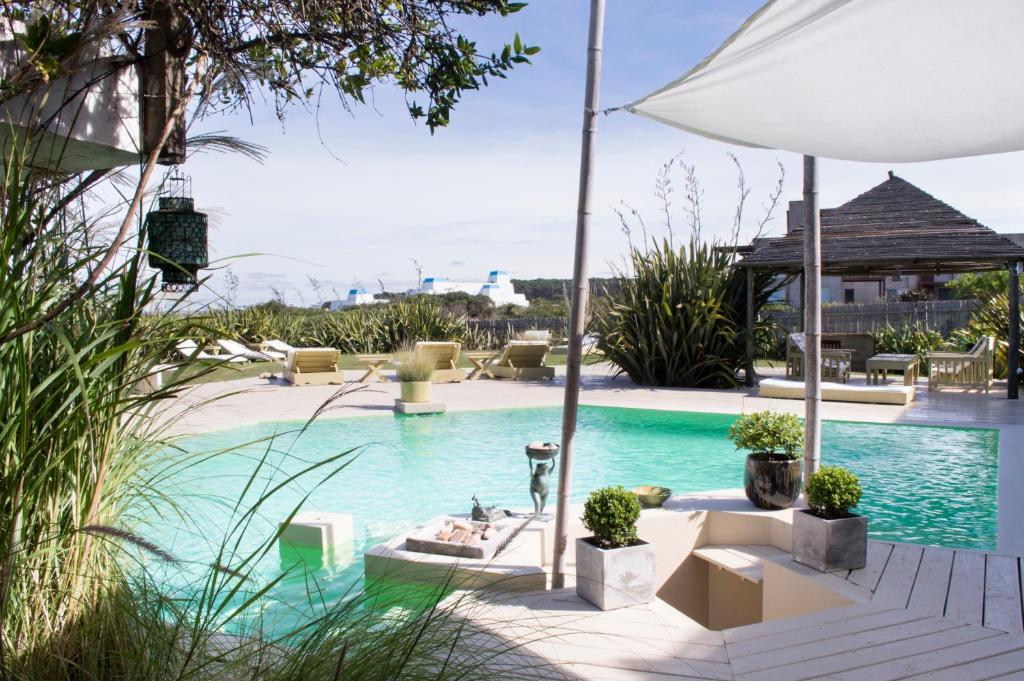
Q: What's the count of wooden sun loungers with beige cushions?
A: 3